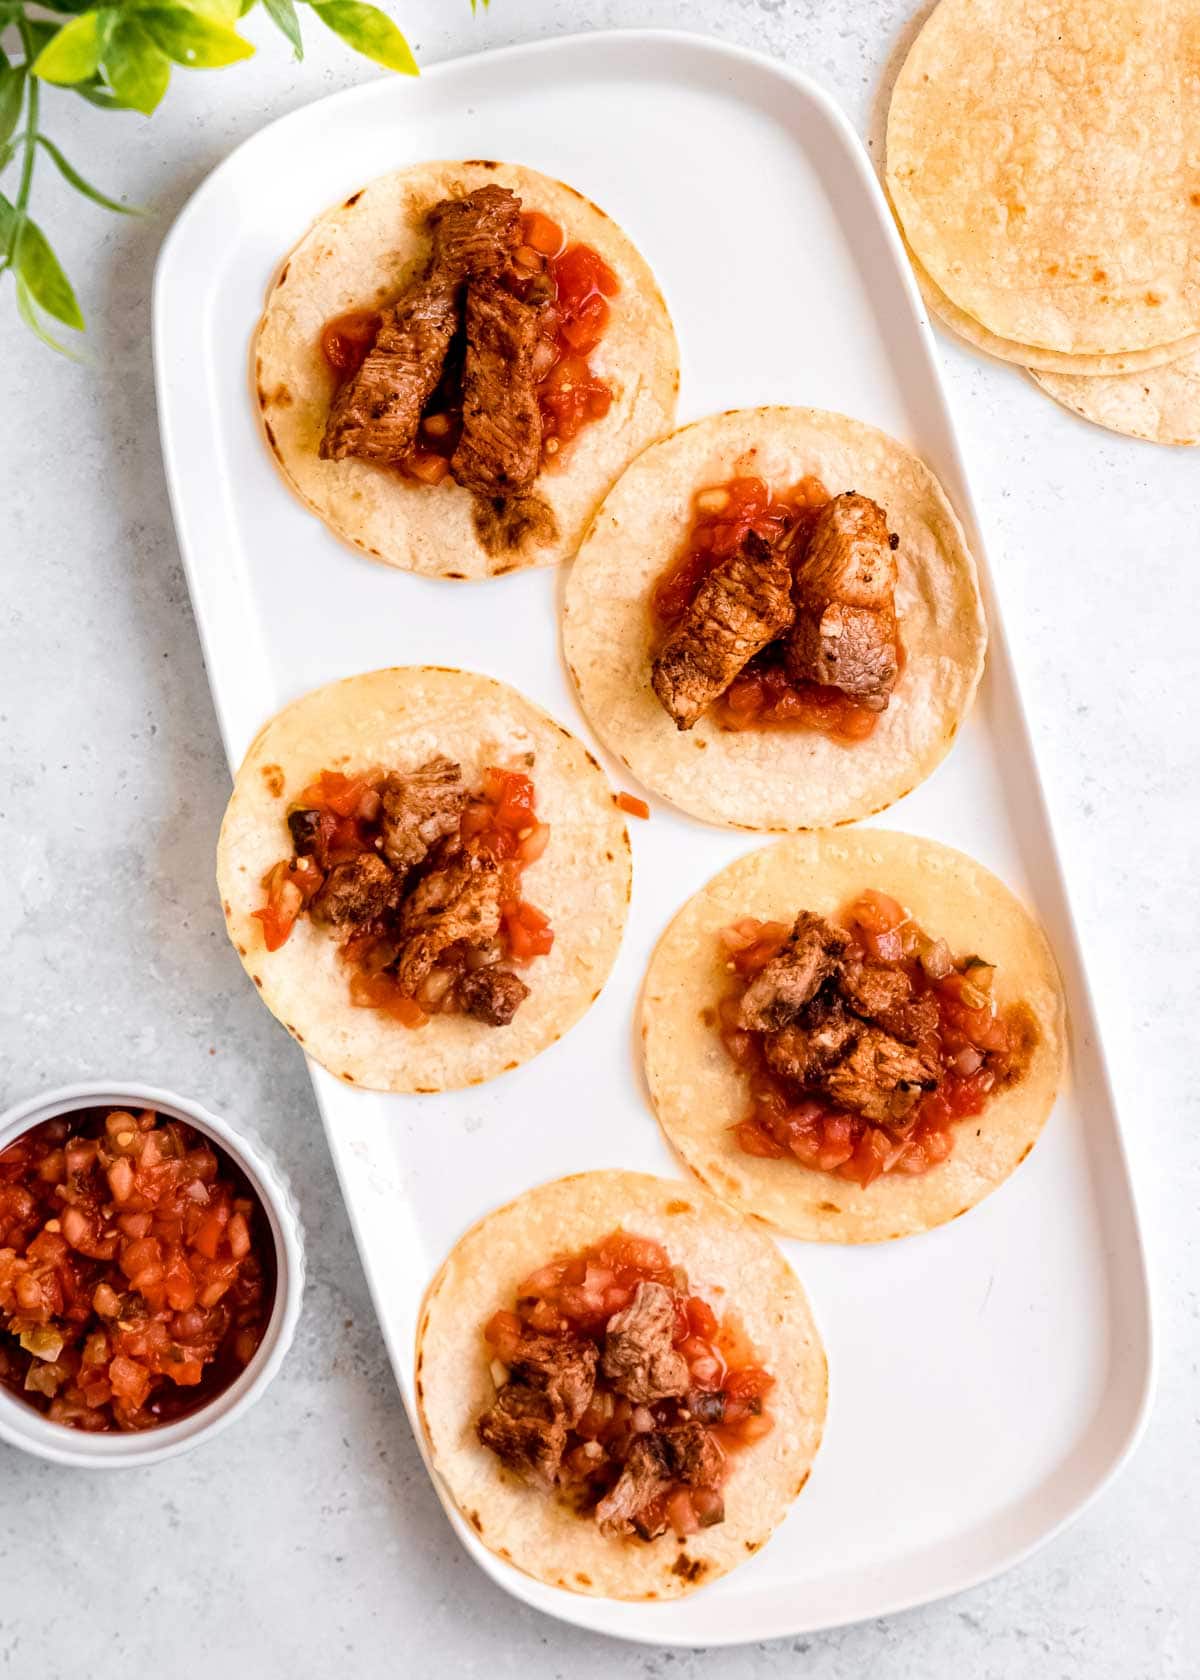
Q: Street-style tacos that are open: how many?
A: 5